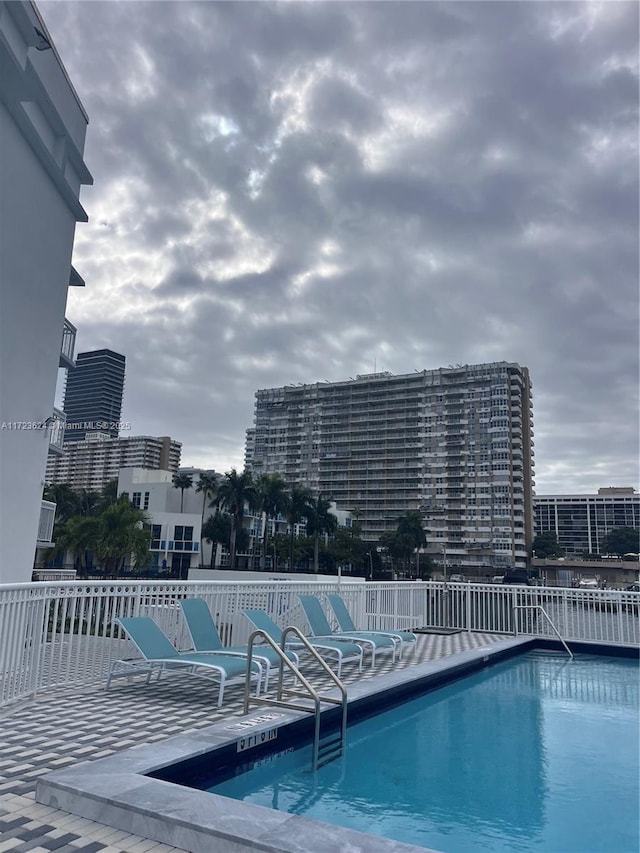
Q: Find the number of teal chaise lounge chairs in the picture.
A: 5